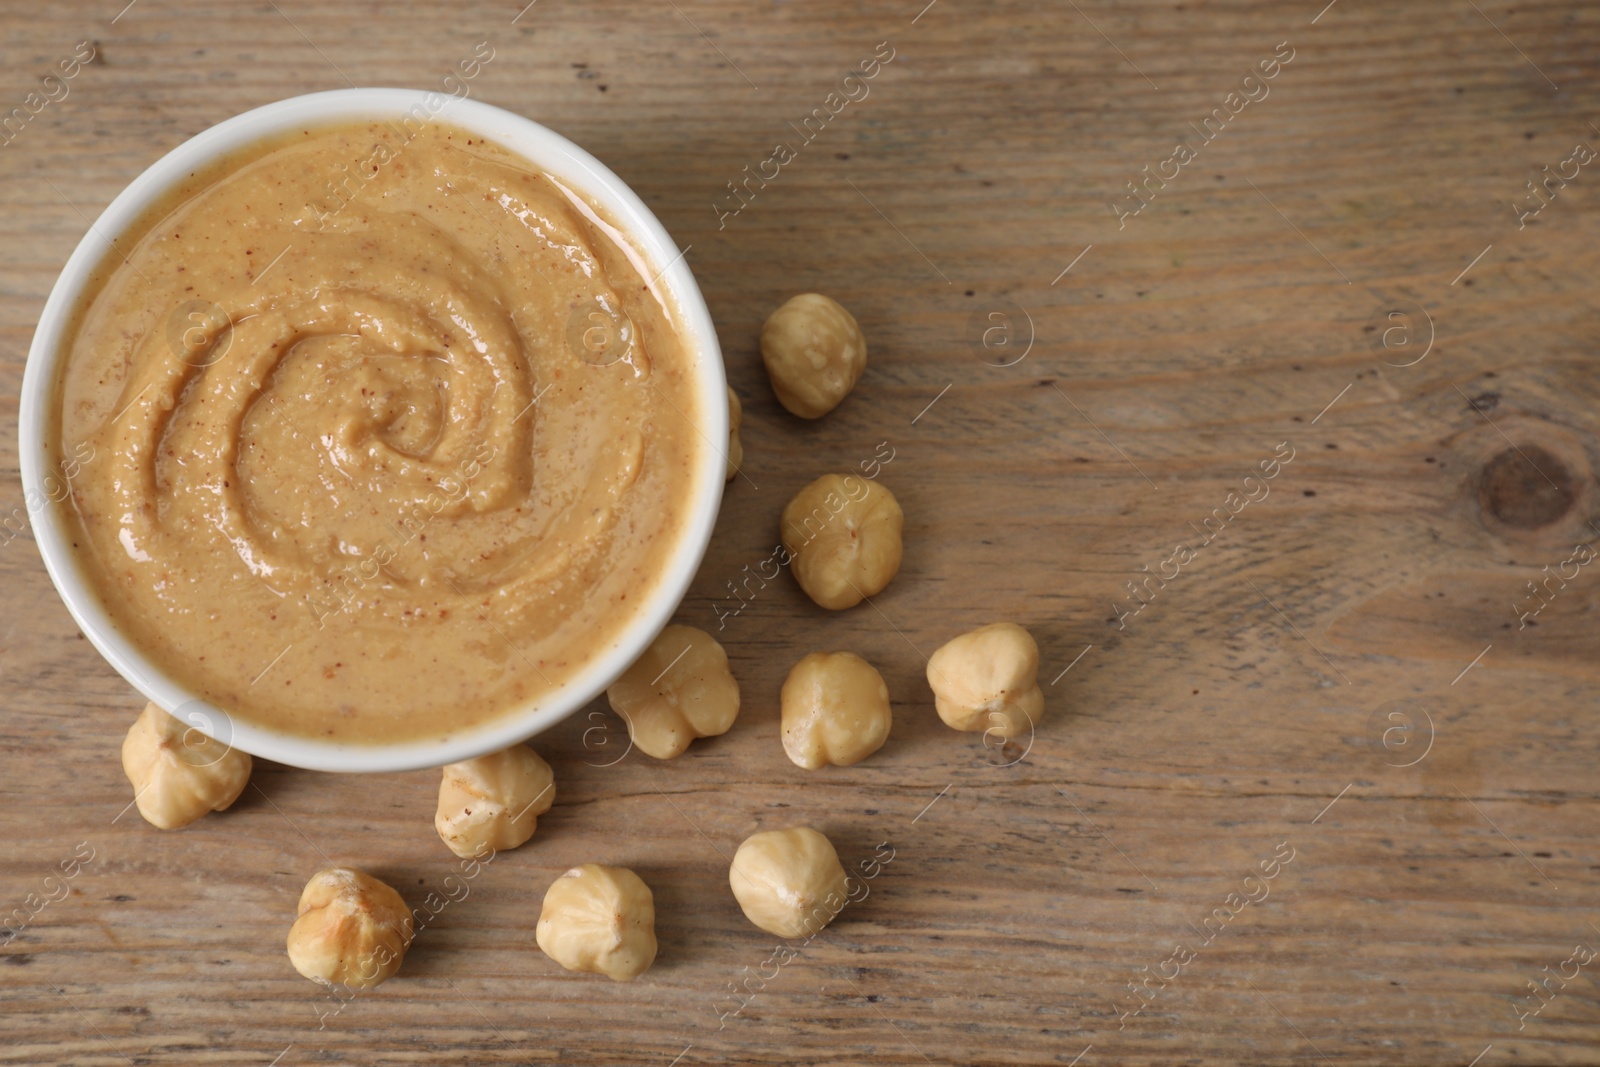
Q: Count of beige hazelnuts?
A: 11